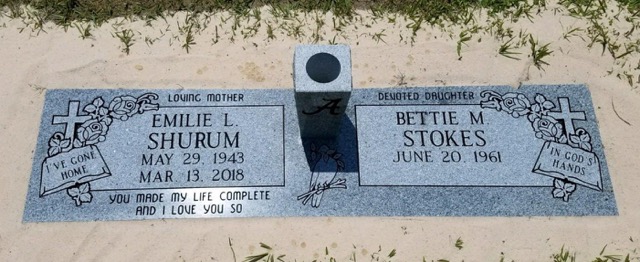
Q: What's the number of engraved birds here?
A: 1